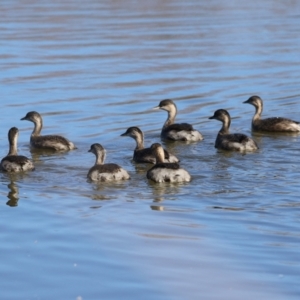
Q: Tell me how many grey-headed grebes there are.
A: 8